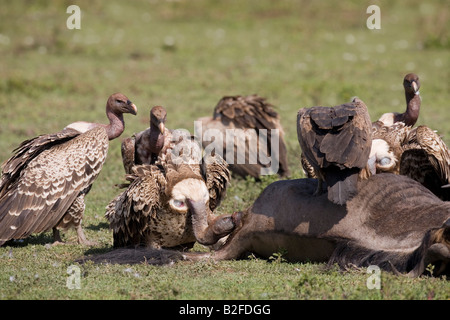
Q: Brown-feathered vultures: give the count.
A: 7